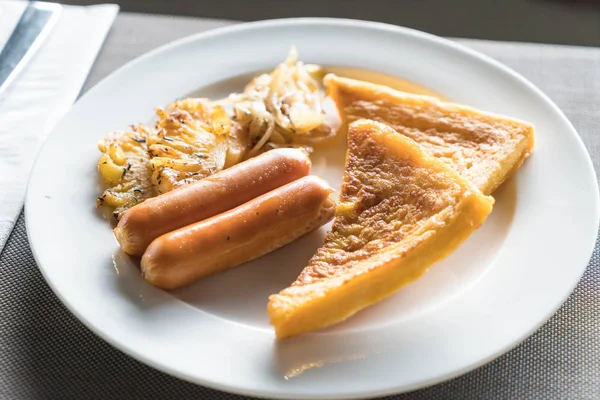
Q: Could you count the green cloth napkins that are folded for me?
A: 0